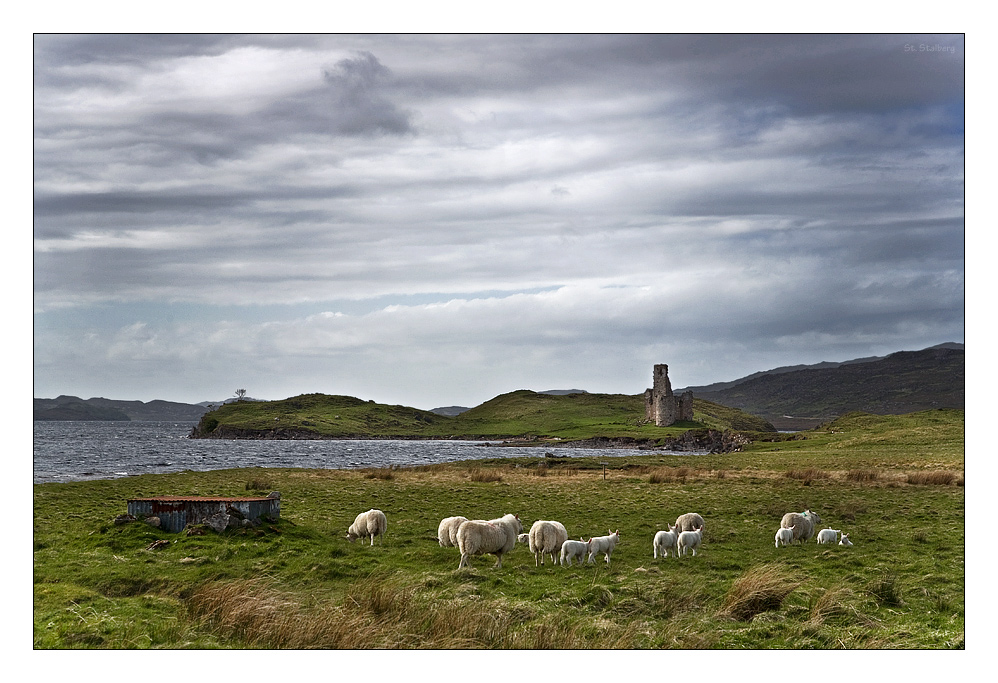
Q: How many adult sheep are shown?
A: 6